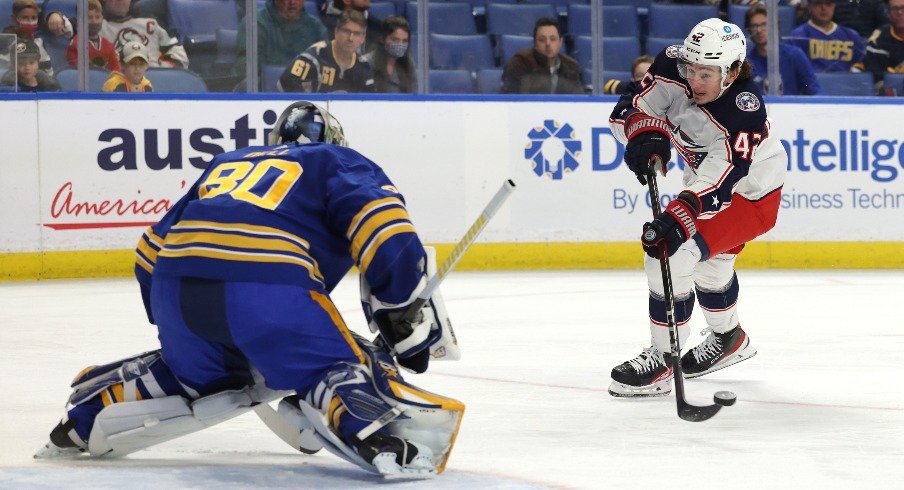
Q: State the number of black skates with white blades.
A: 4